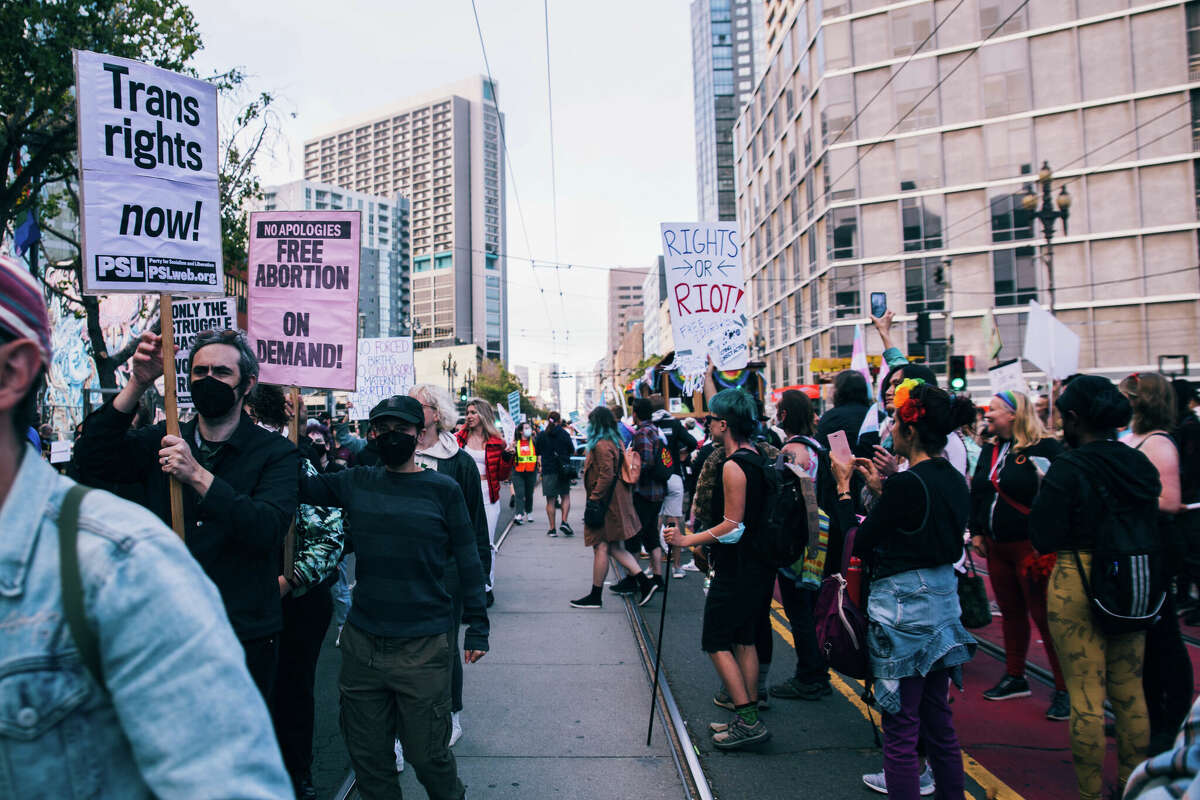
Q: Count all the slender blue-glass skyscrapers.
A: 1